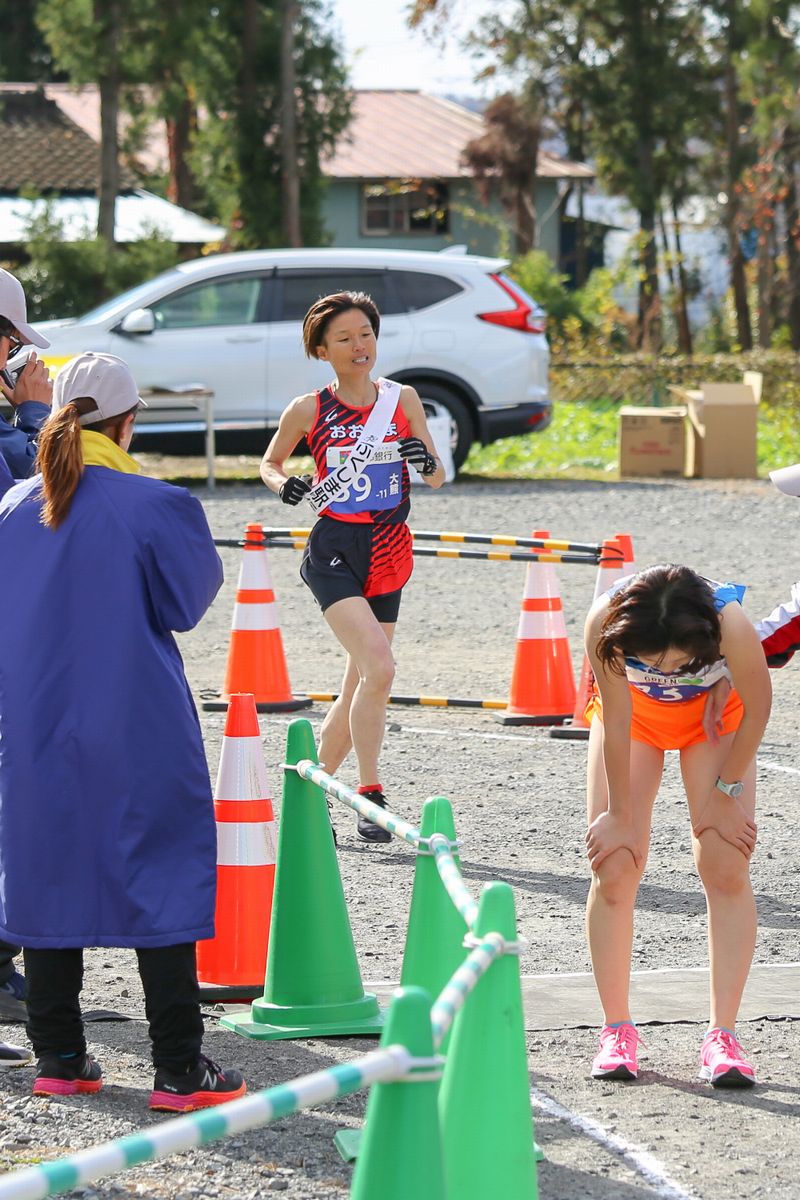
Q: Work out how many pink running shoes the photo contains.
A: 2